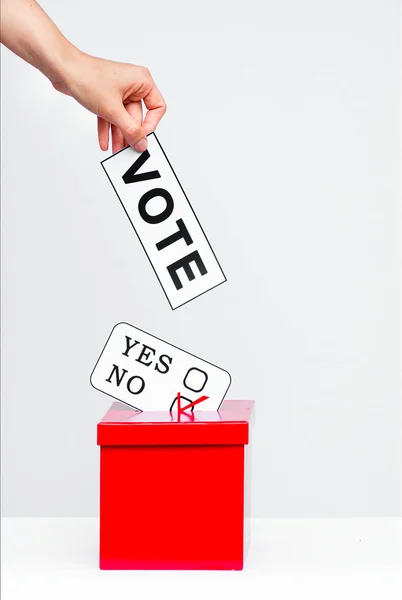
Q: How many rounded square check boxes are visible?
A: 2